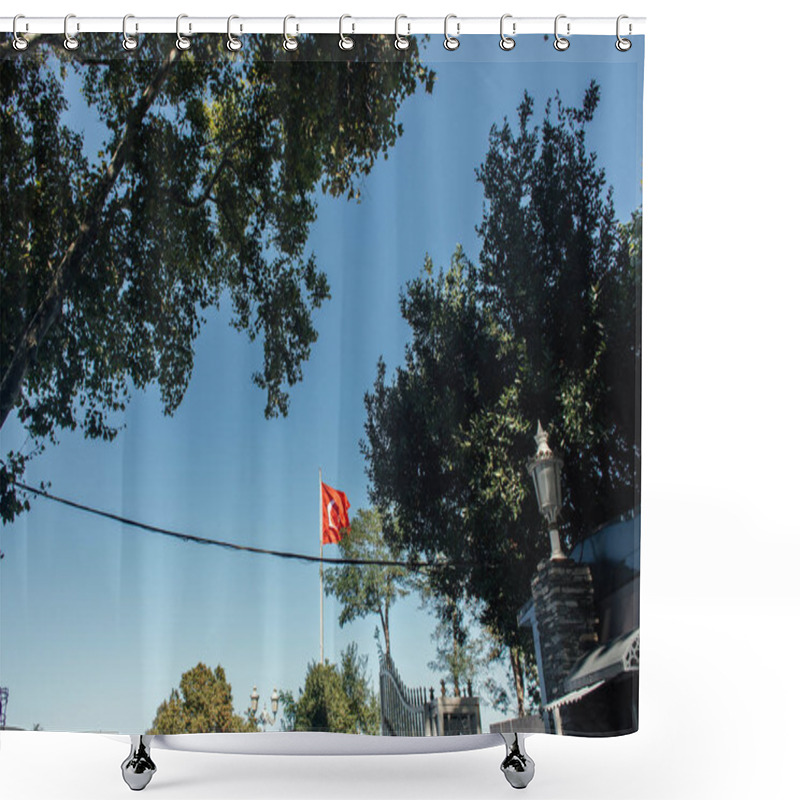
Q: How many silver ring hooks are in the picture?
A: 12